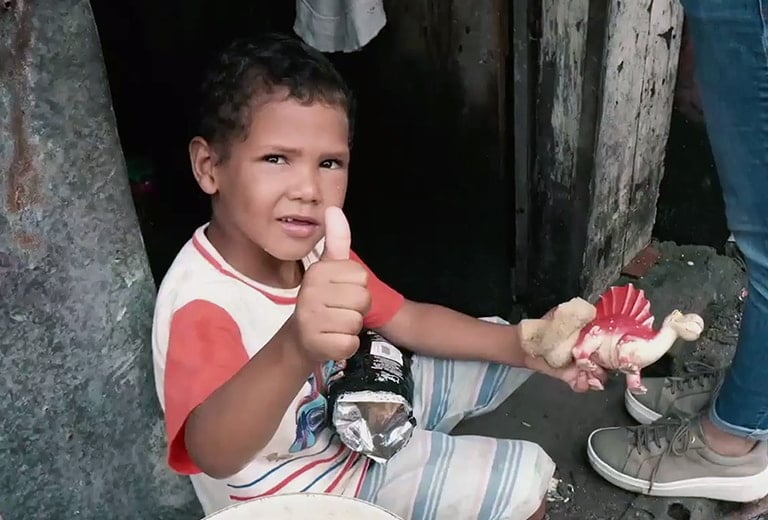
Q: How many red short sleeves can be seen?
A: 2